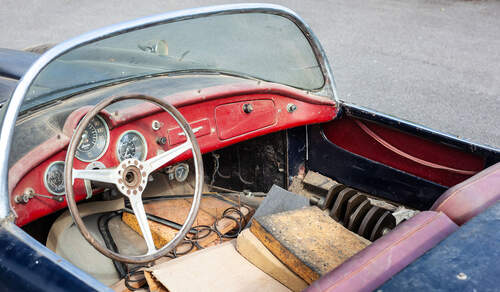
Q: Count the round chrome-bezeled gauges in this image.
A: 3